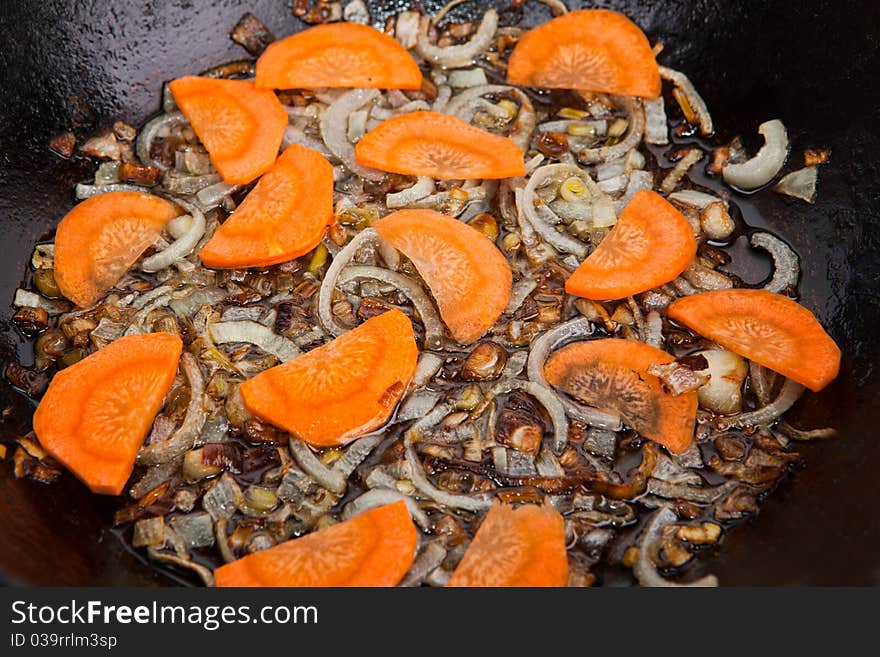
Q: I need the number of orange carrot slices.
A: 14